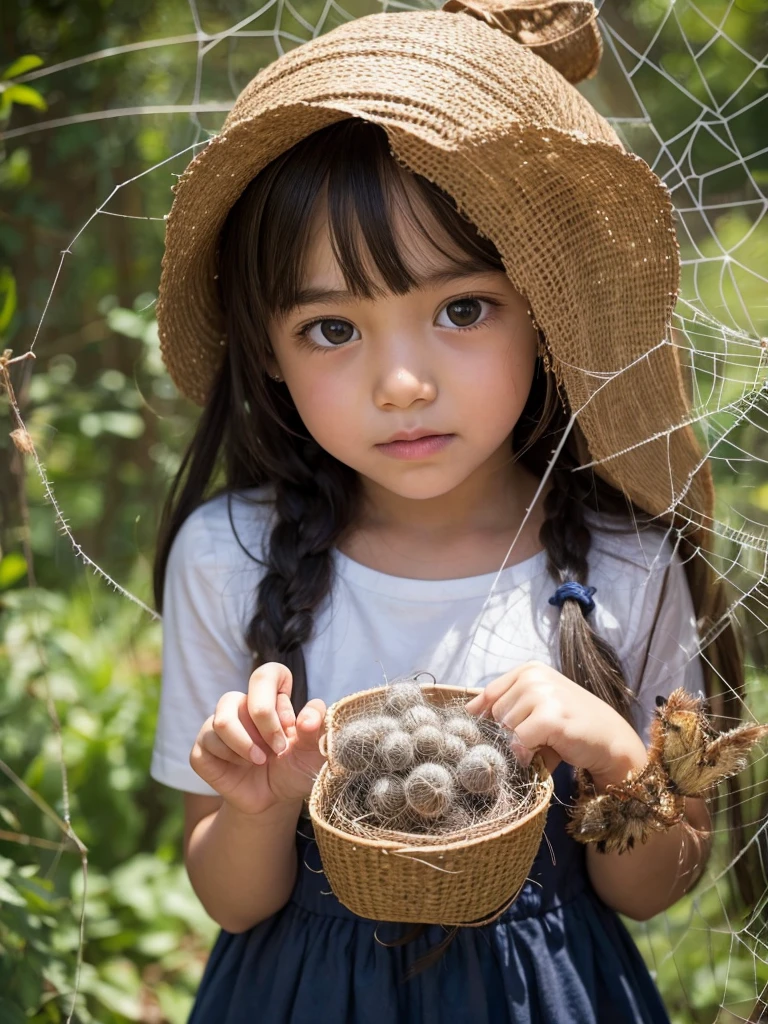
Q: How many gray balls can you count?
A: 11